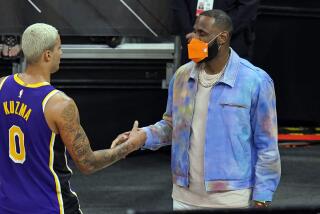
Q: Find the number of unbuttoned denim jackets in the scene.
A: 1